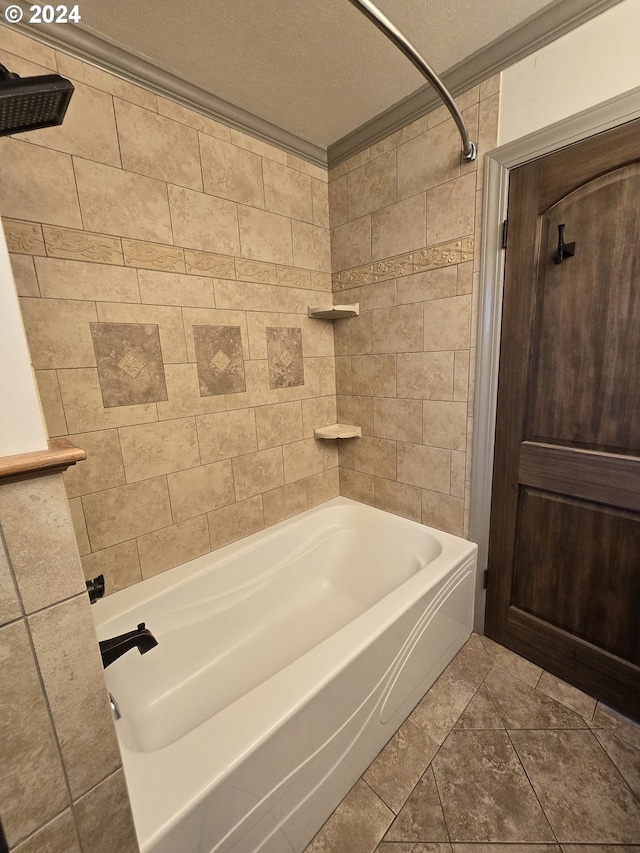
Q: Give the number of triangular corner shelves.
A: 2